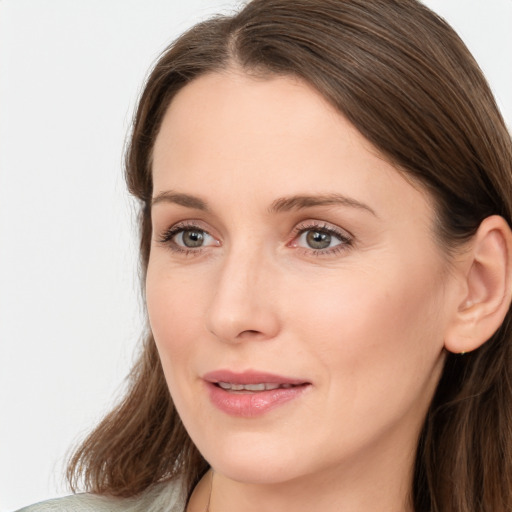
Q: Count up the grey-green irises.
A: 2